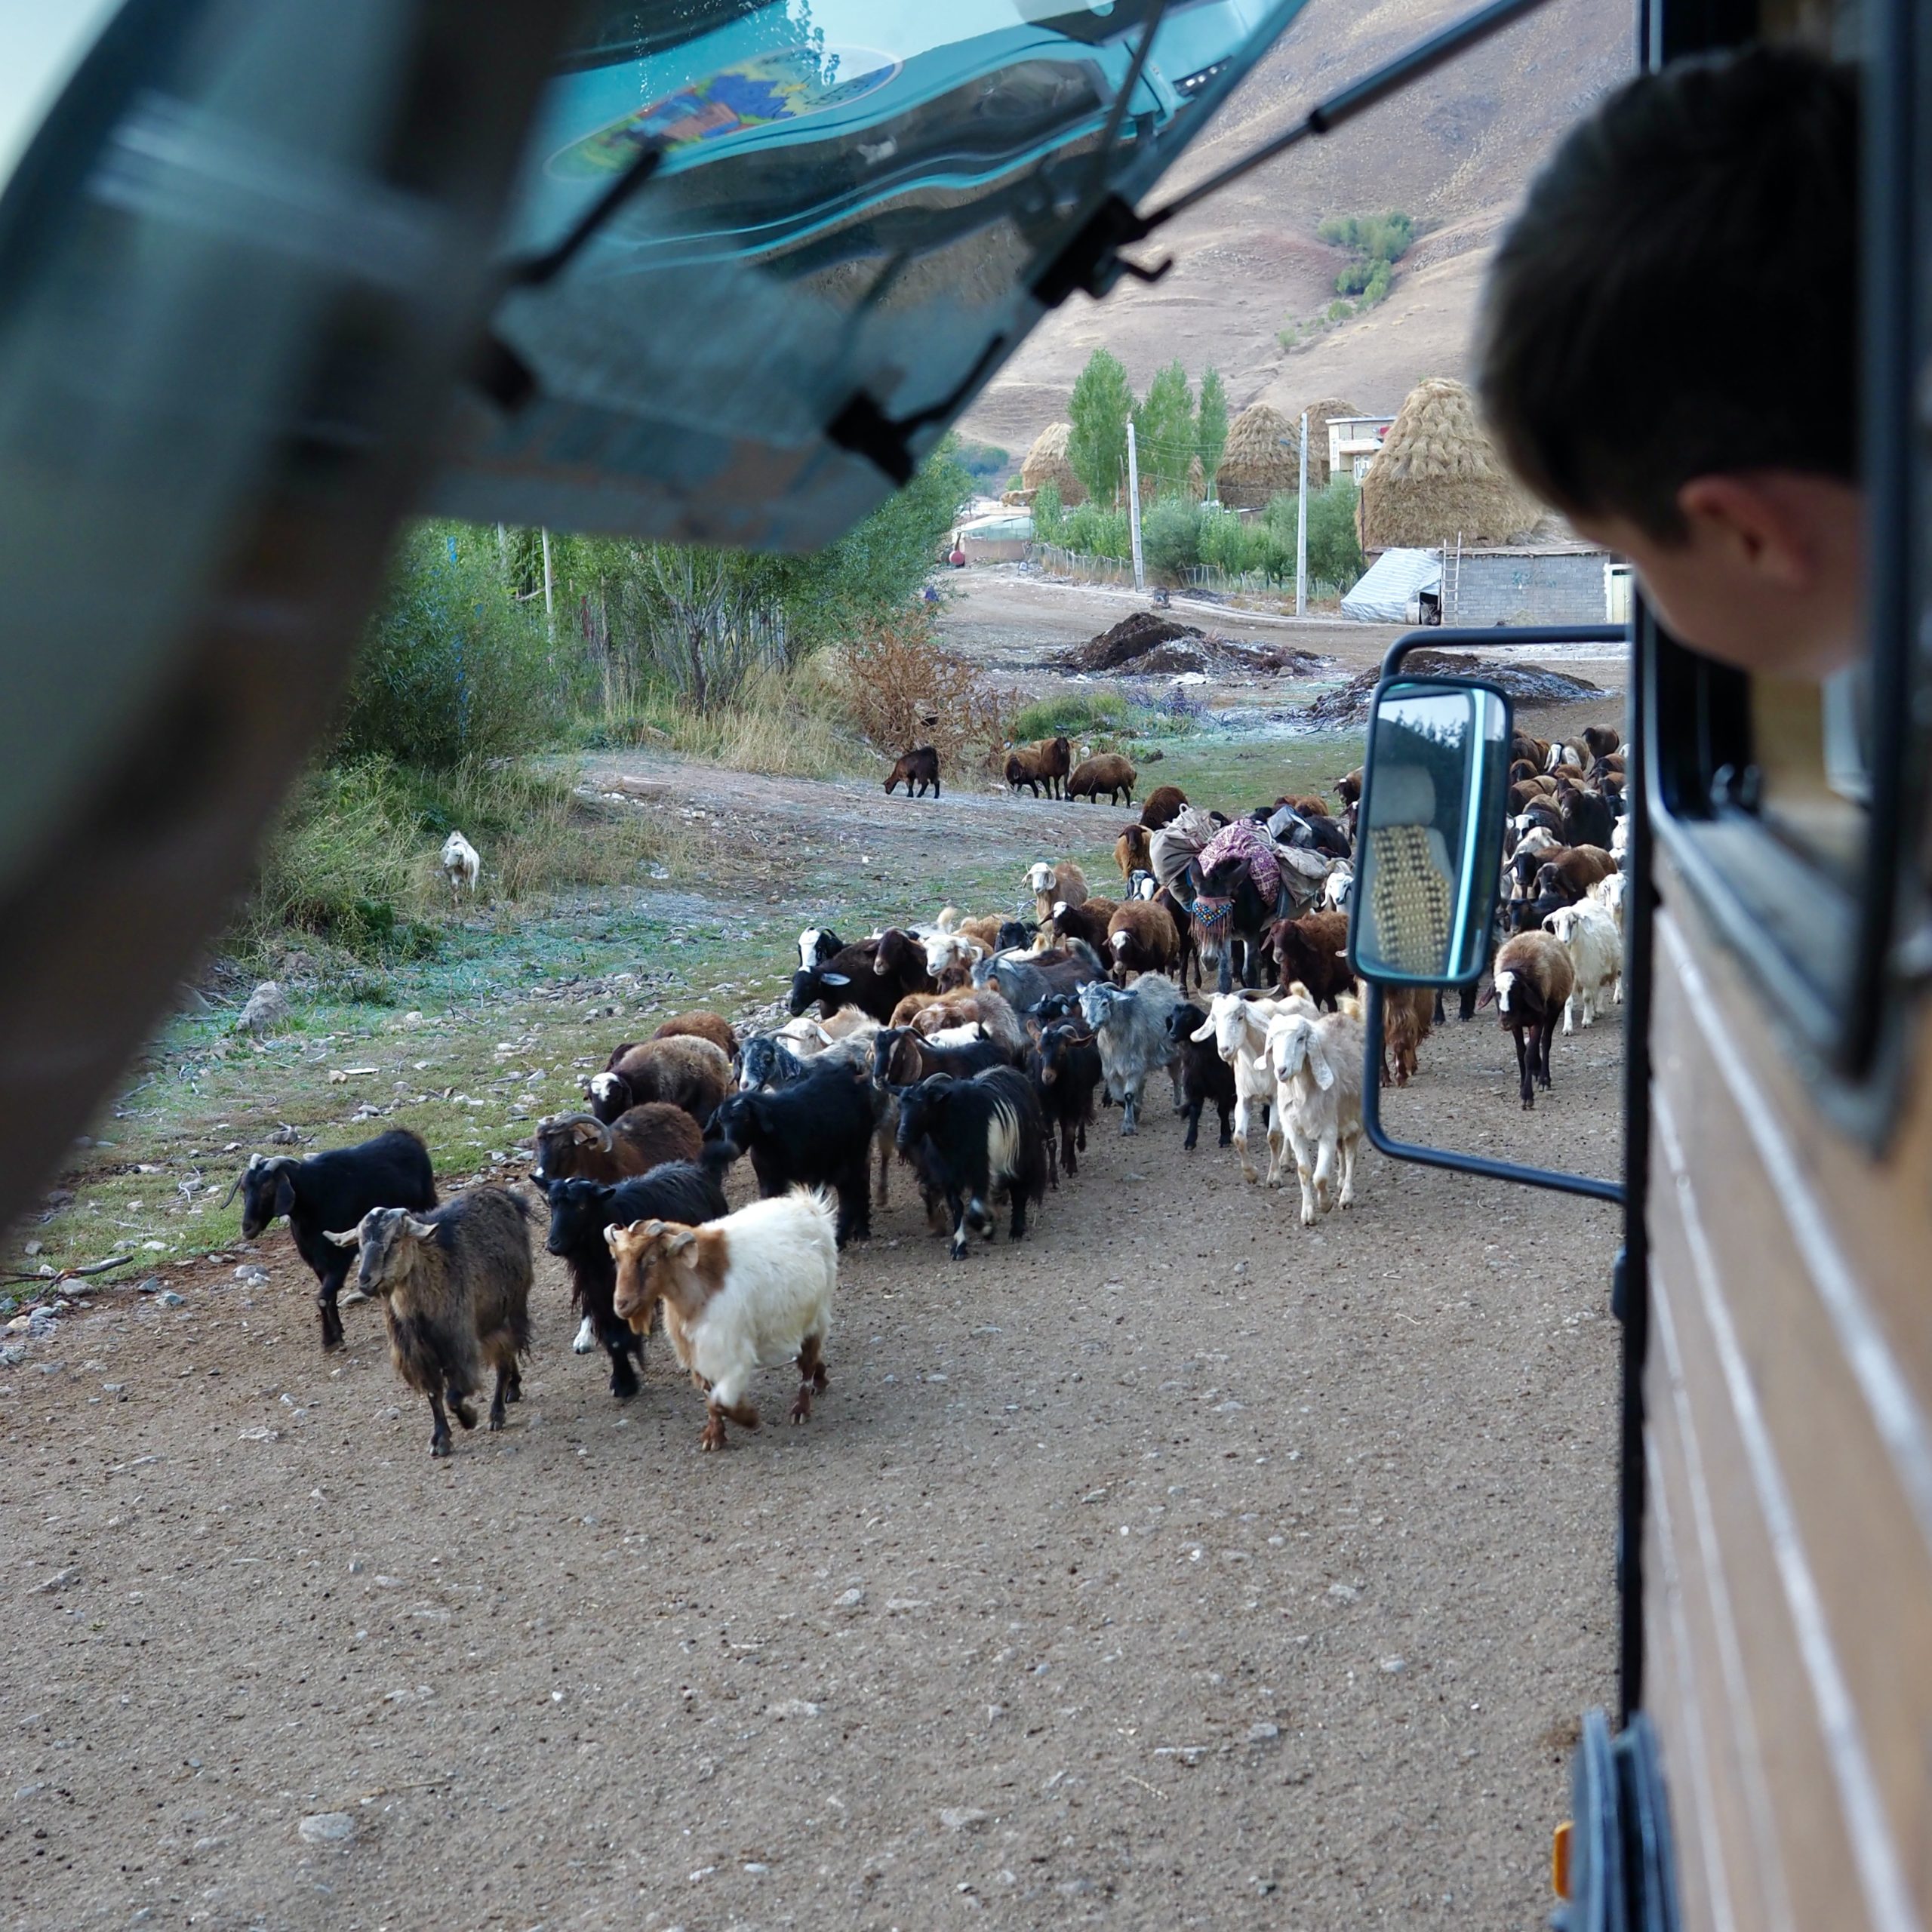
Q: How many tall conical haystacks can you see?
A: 4